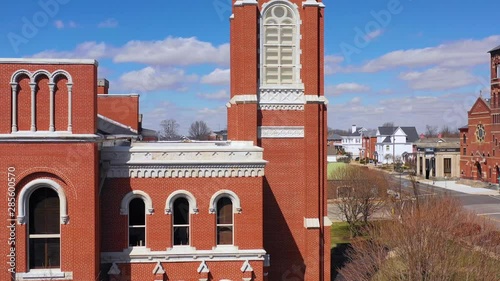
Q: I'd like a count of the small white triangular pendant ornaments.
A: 4